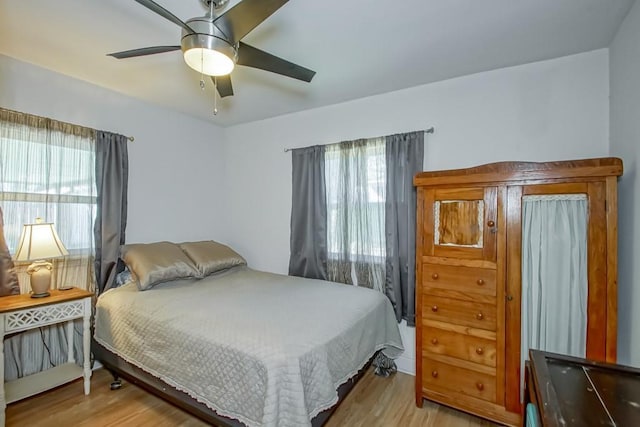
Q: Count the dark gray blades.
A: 5